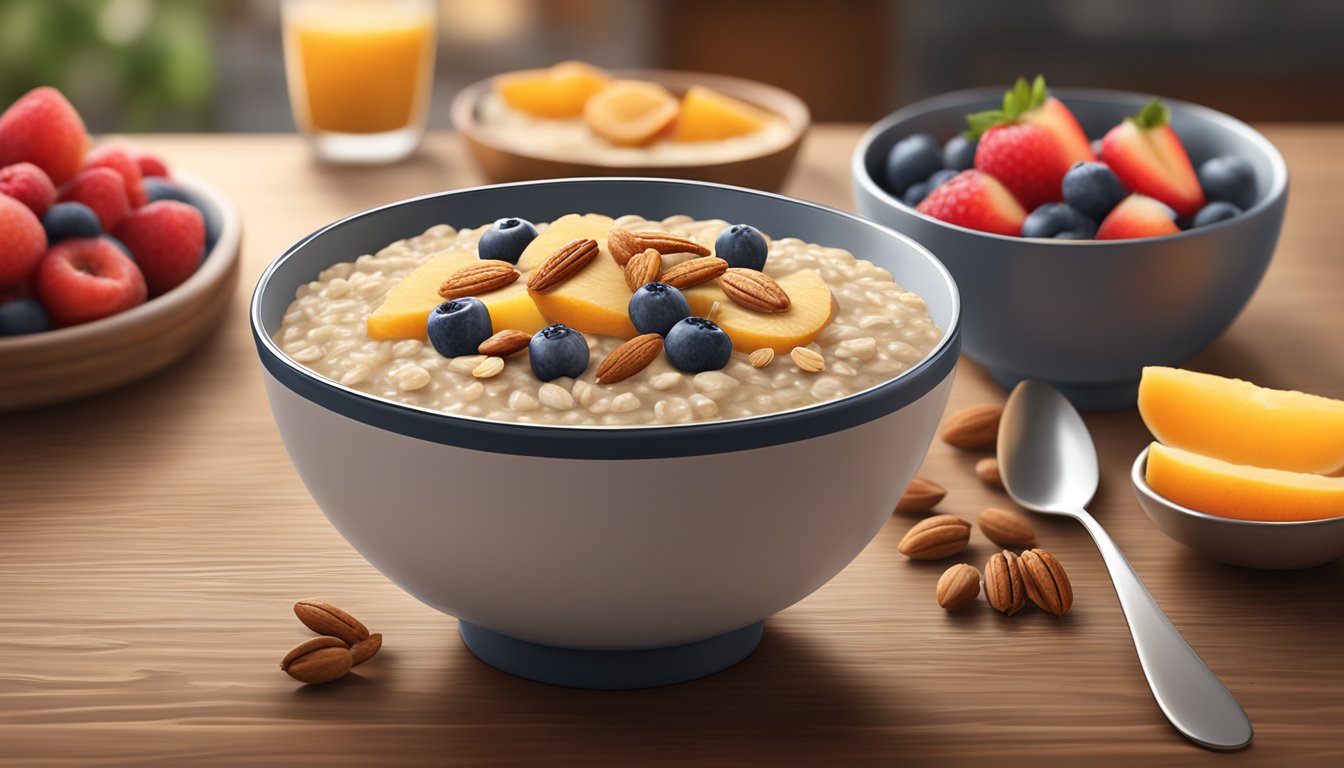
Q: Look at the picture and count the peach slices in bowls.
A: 8